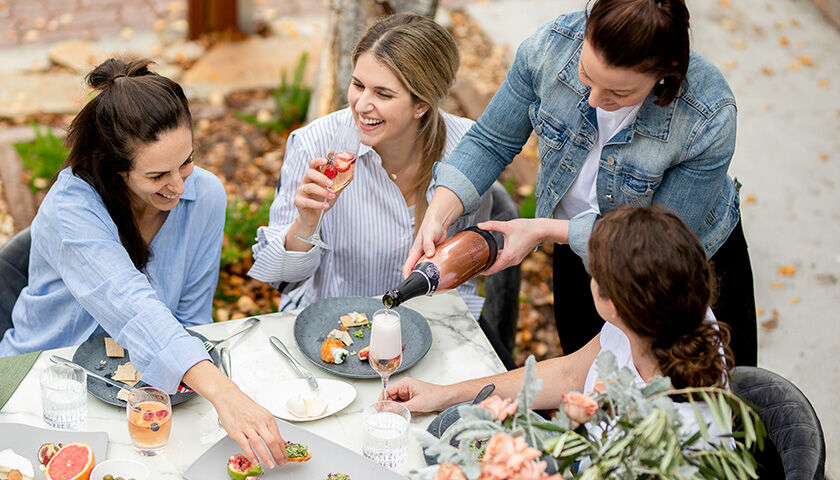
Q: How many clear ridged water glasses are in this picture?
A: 2